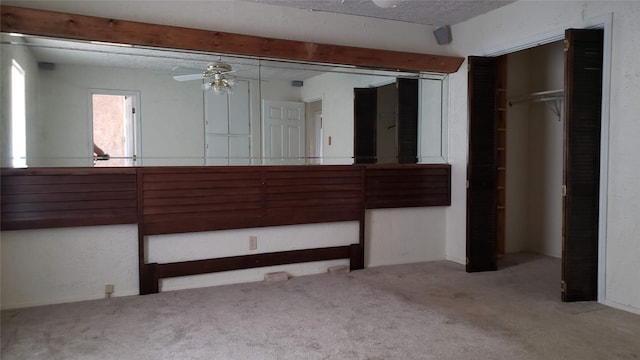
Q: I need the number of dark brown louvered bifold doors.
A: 2